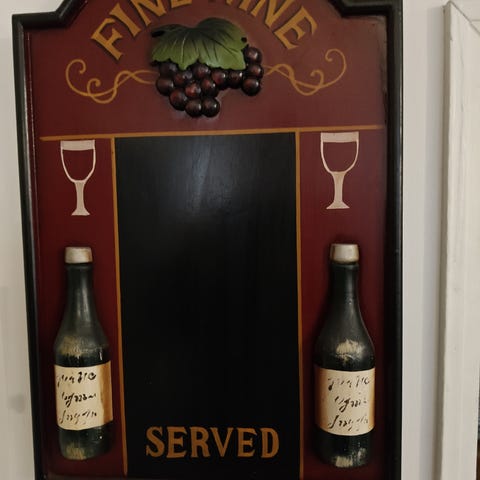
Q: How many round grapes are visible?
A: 14